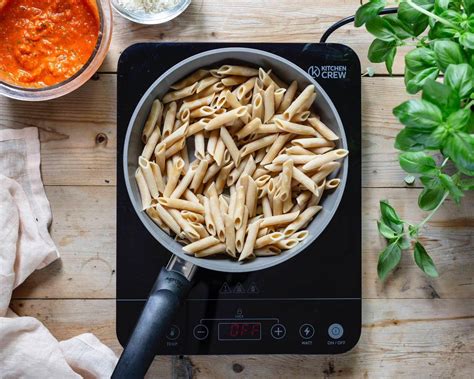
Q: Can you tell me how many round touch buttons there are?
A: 5